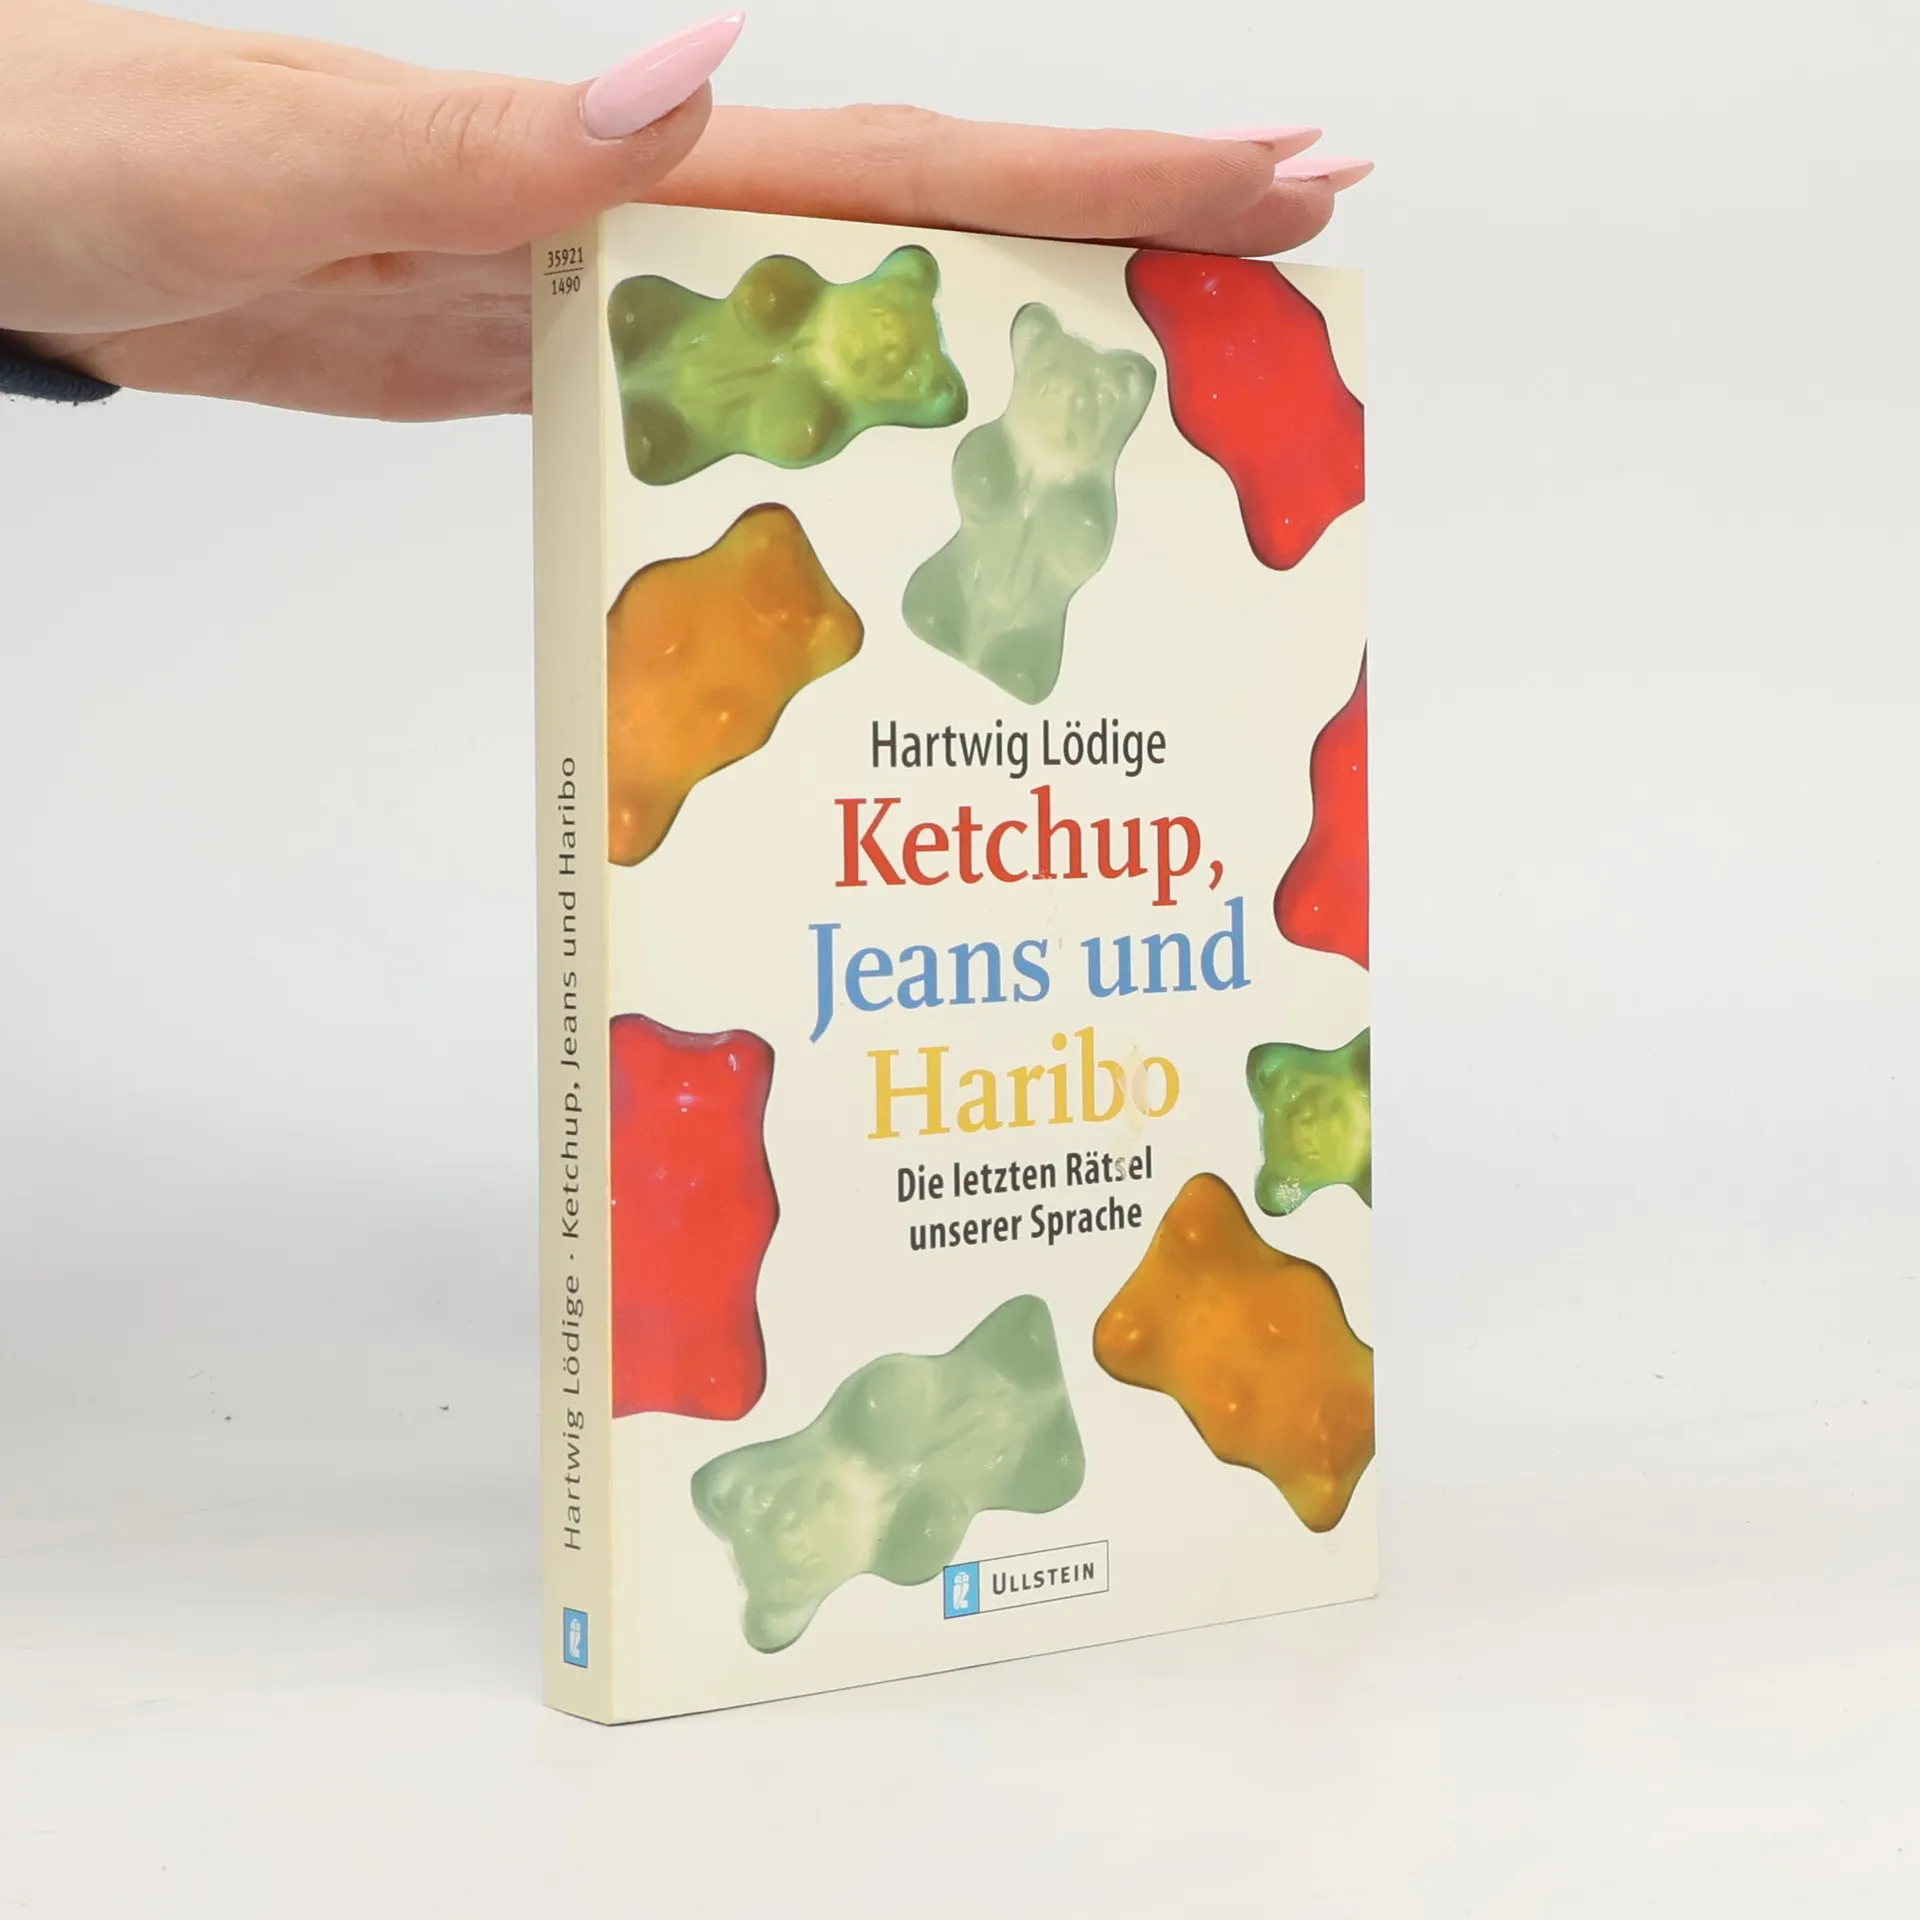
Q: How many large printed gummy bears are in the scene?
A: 9